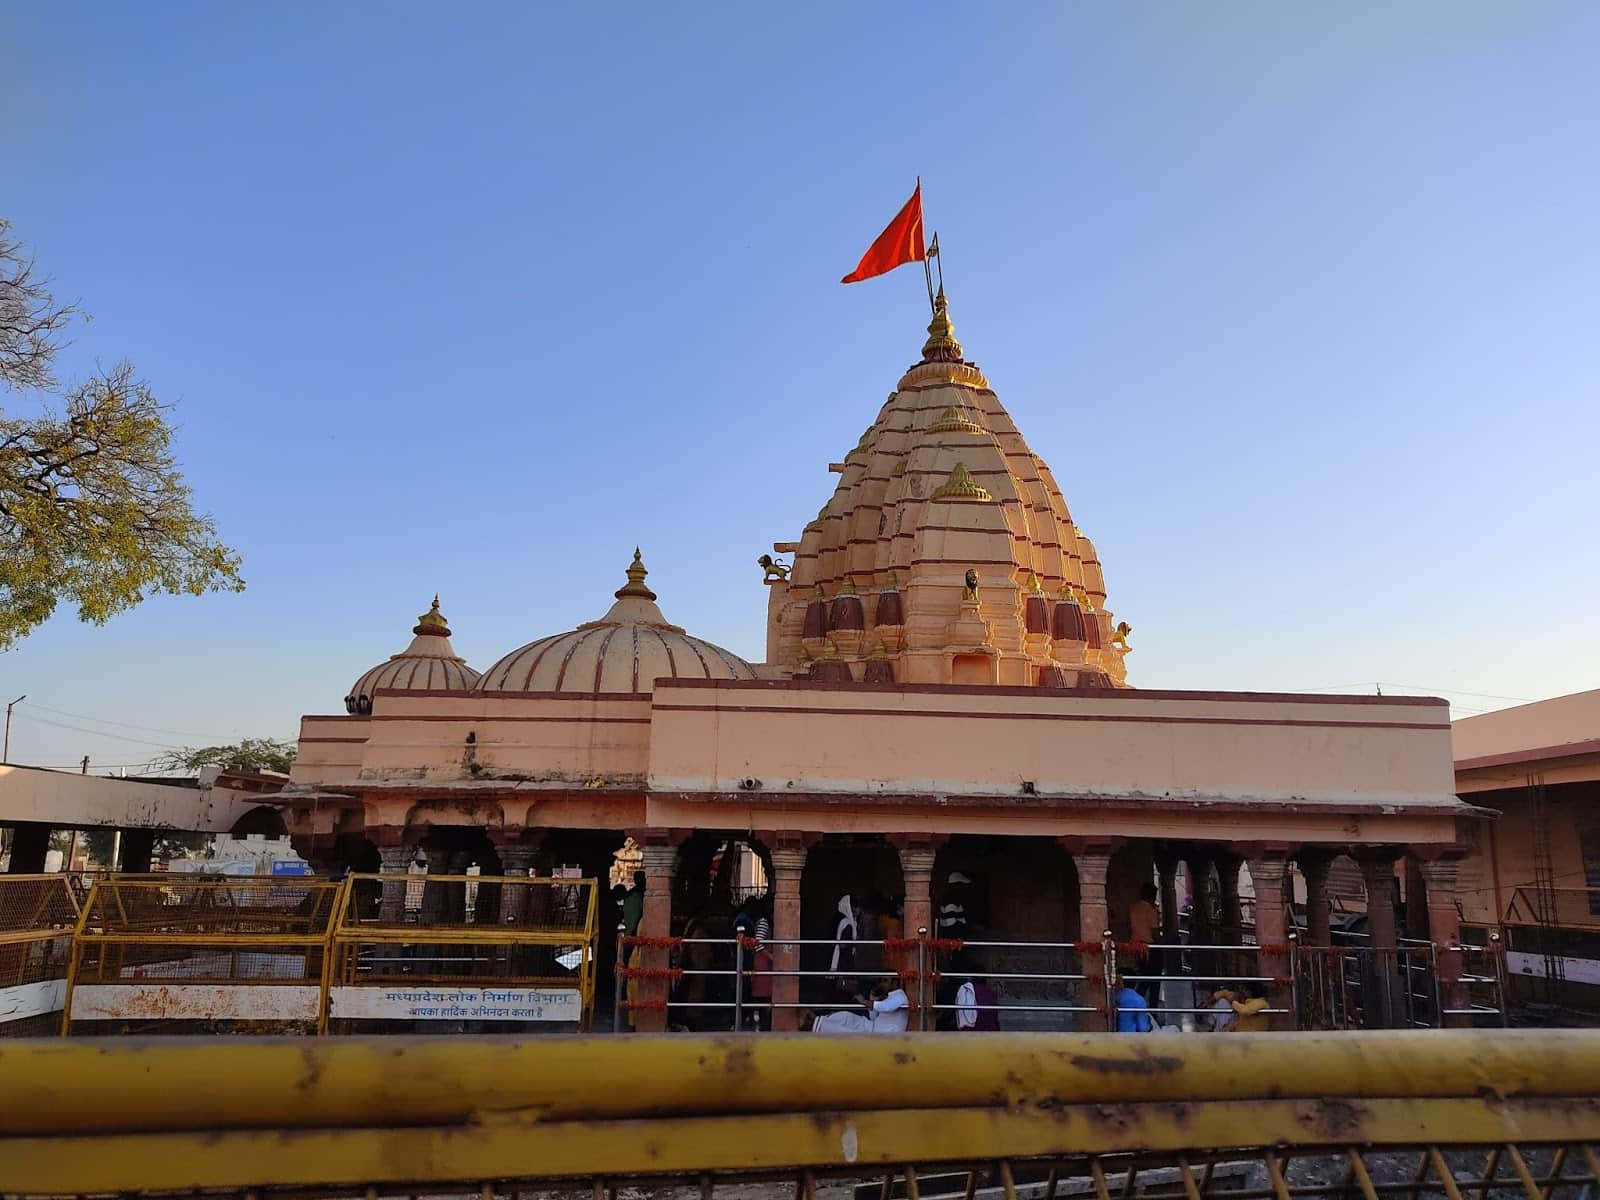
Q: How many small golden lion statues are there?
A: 3